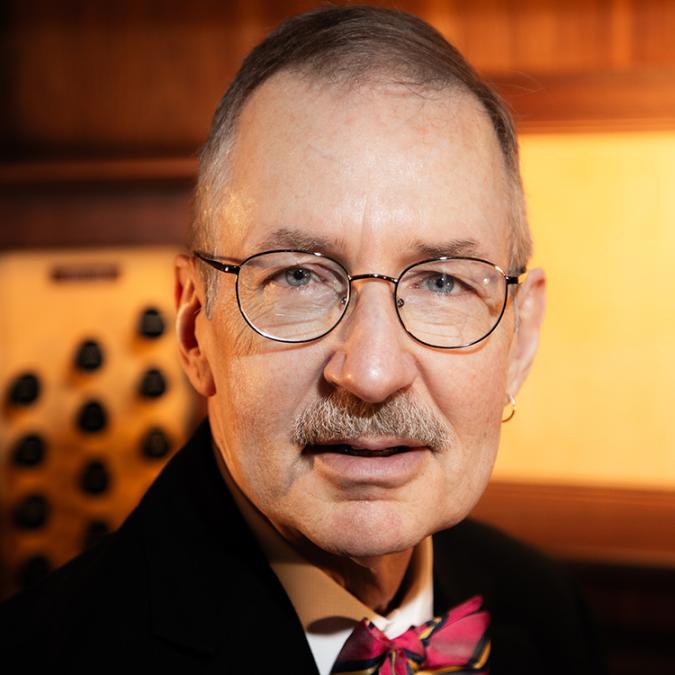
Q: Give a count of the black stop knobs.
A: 11